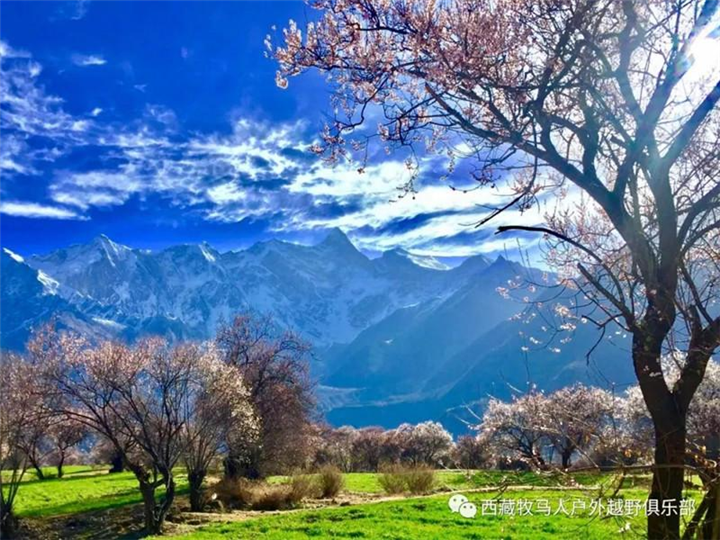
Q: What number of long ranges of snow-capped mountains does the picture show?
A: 1